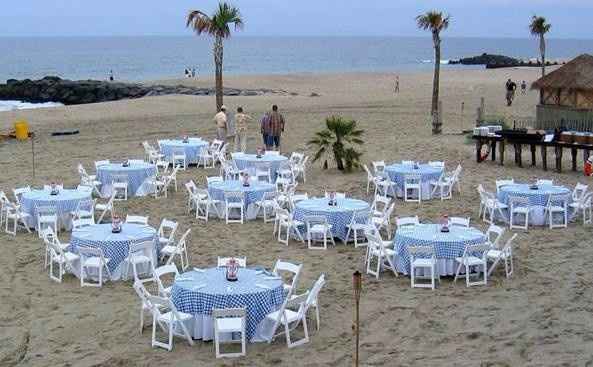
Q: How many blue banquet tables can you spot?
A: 11